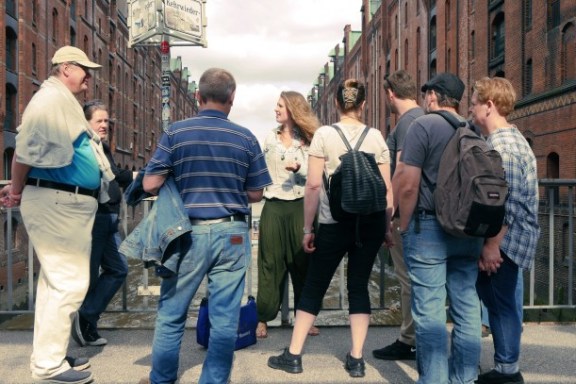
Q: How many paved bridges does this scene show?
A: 1